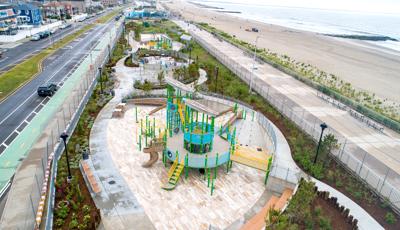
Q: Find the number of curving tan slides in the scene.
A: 1